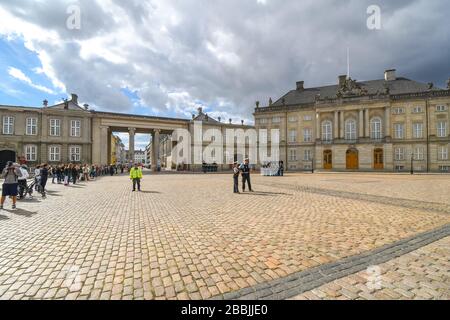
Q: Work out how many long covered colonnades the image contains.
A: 1